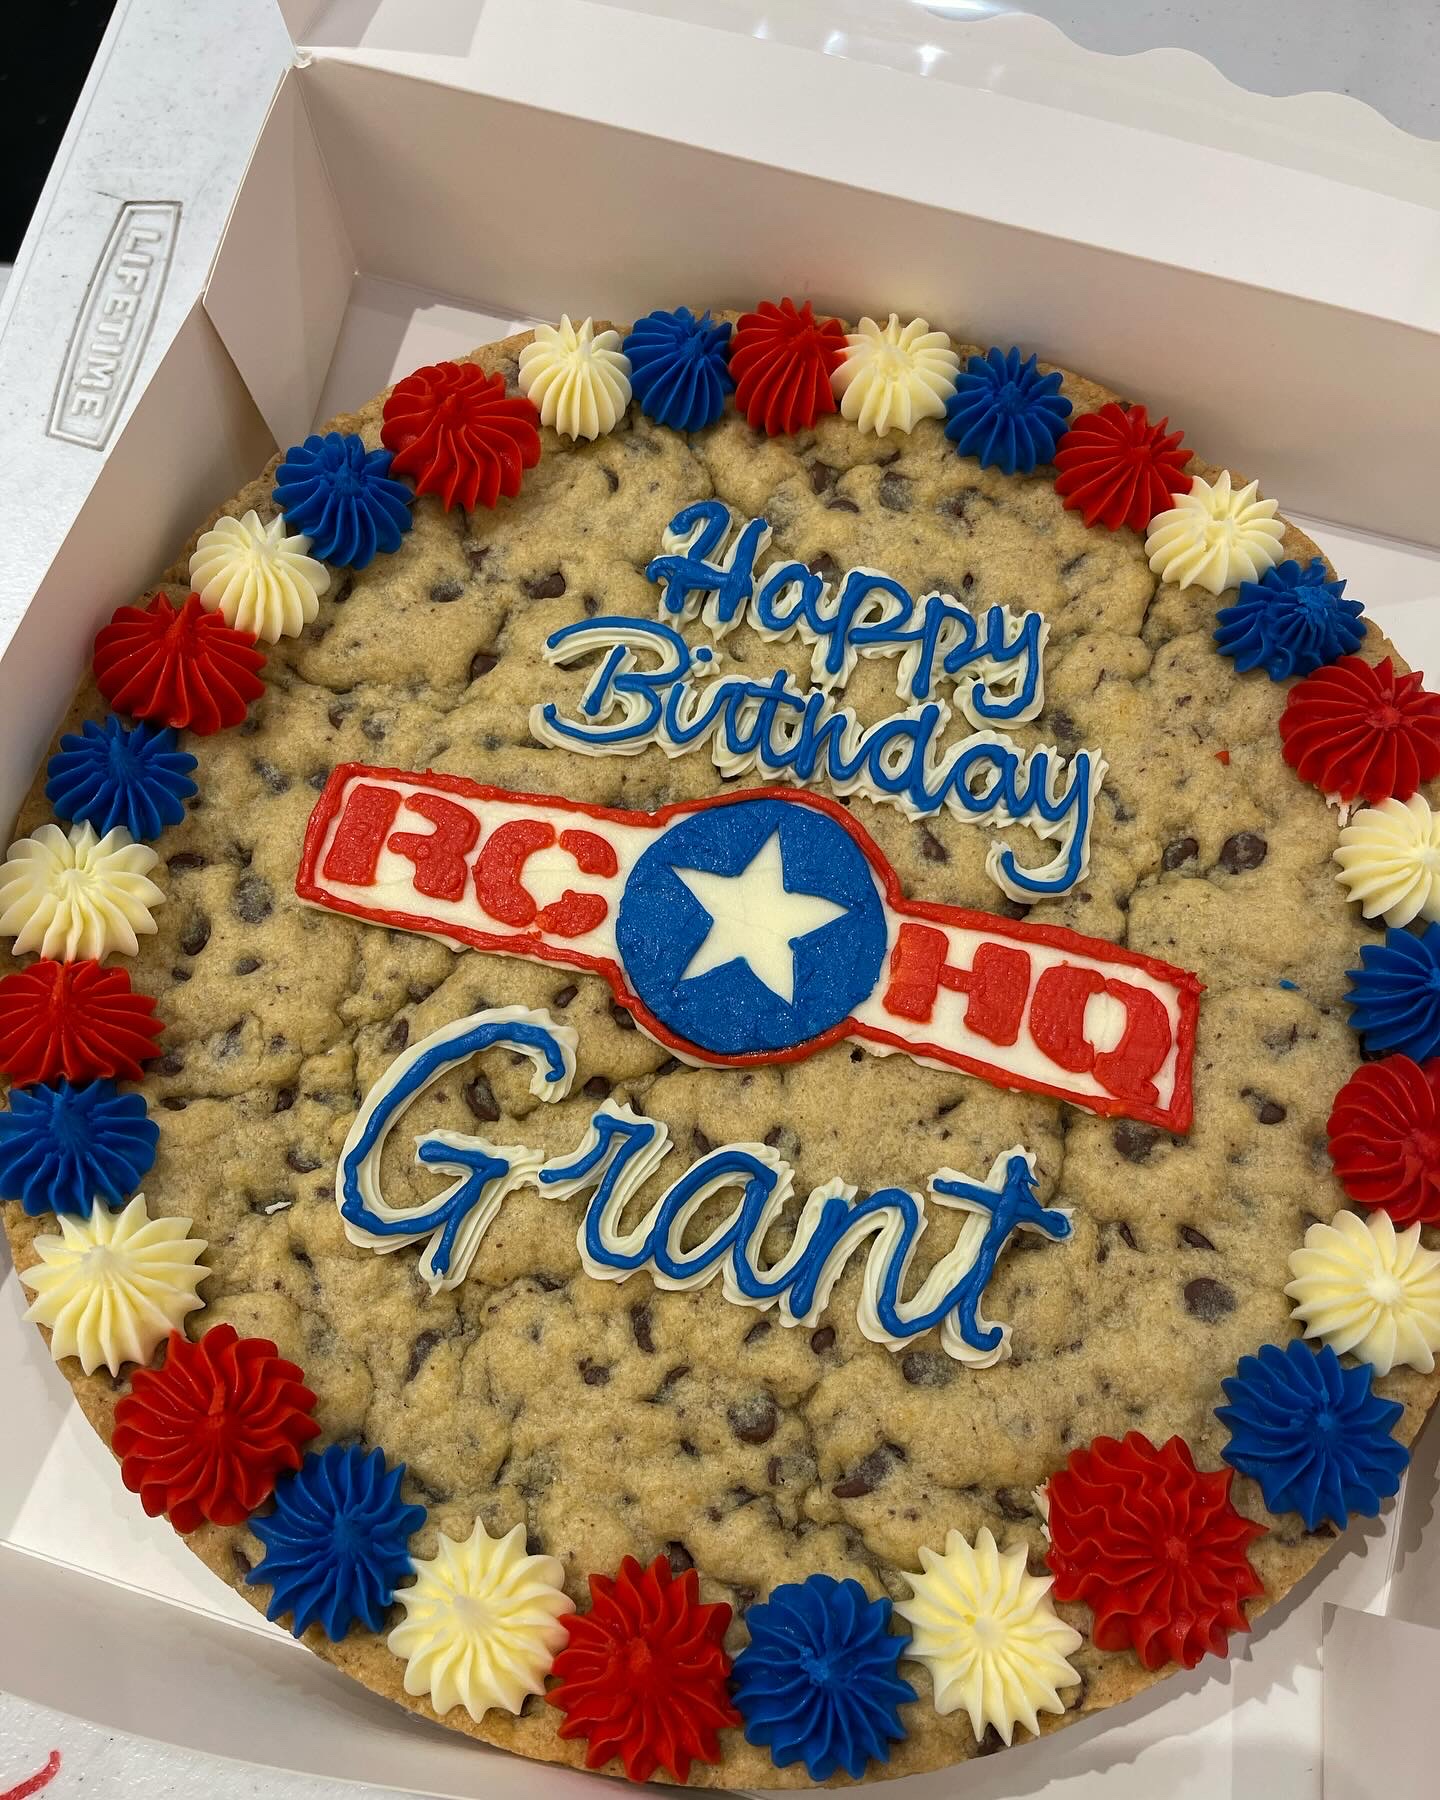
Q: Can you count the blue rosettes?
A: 10